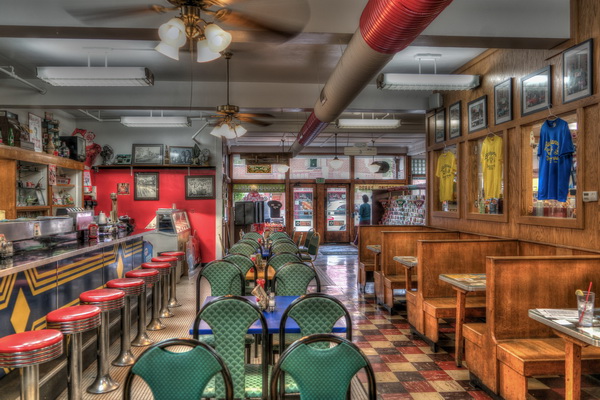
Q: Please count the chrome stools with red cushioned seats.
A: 8